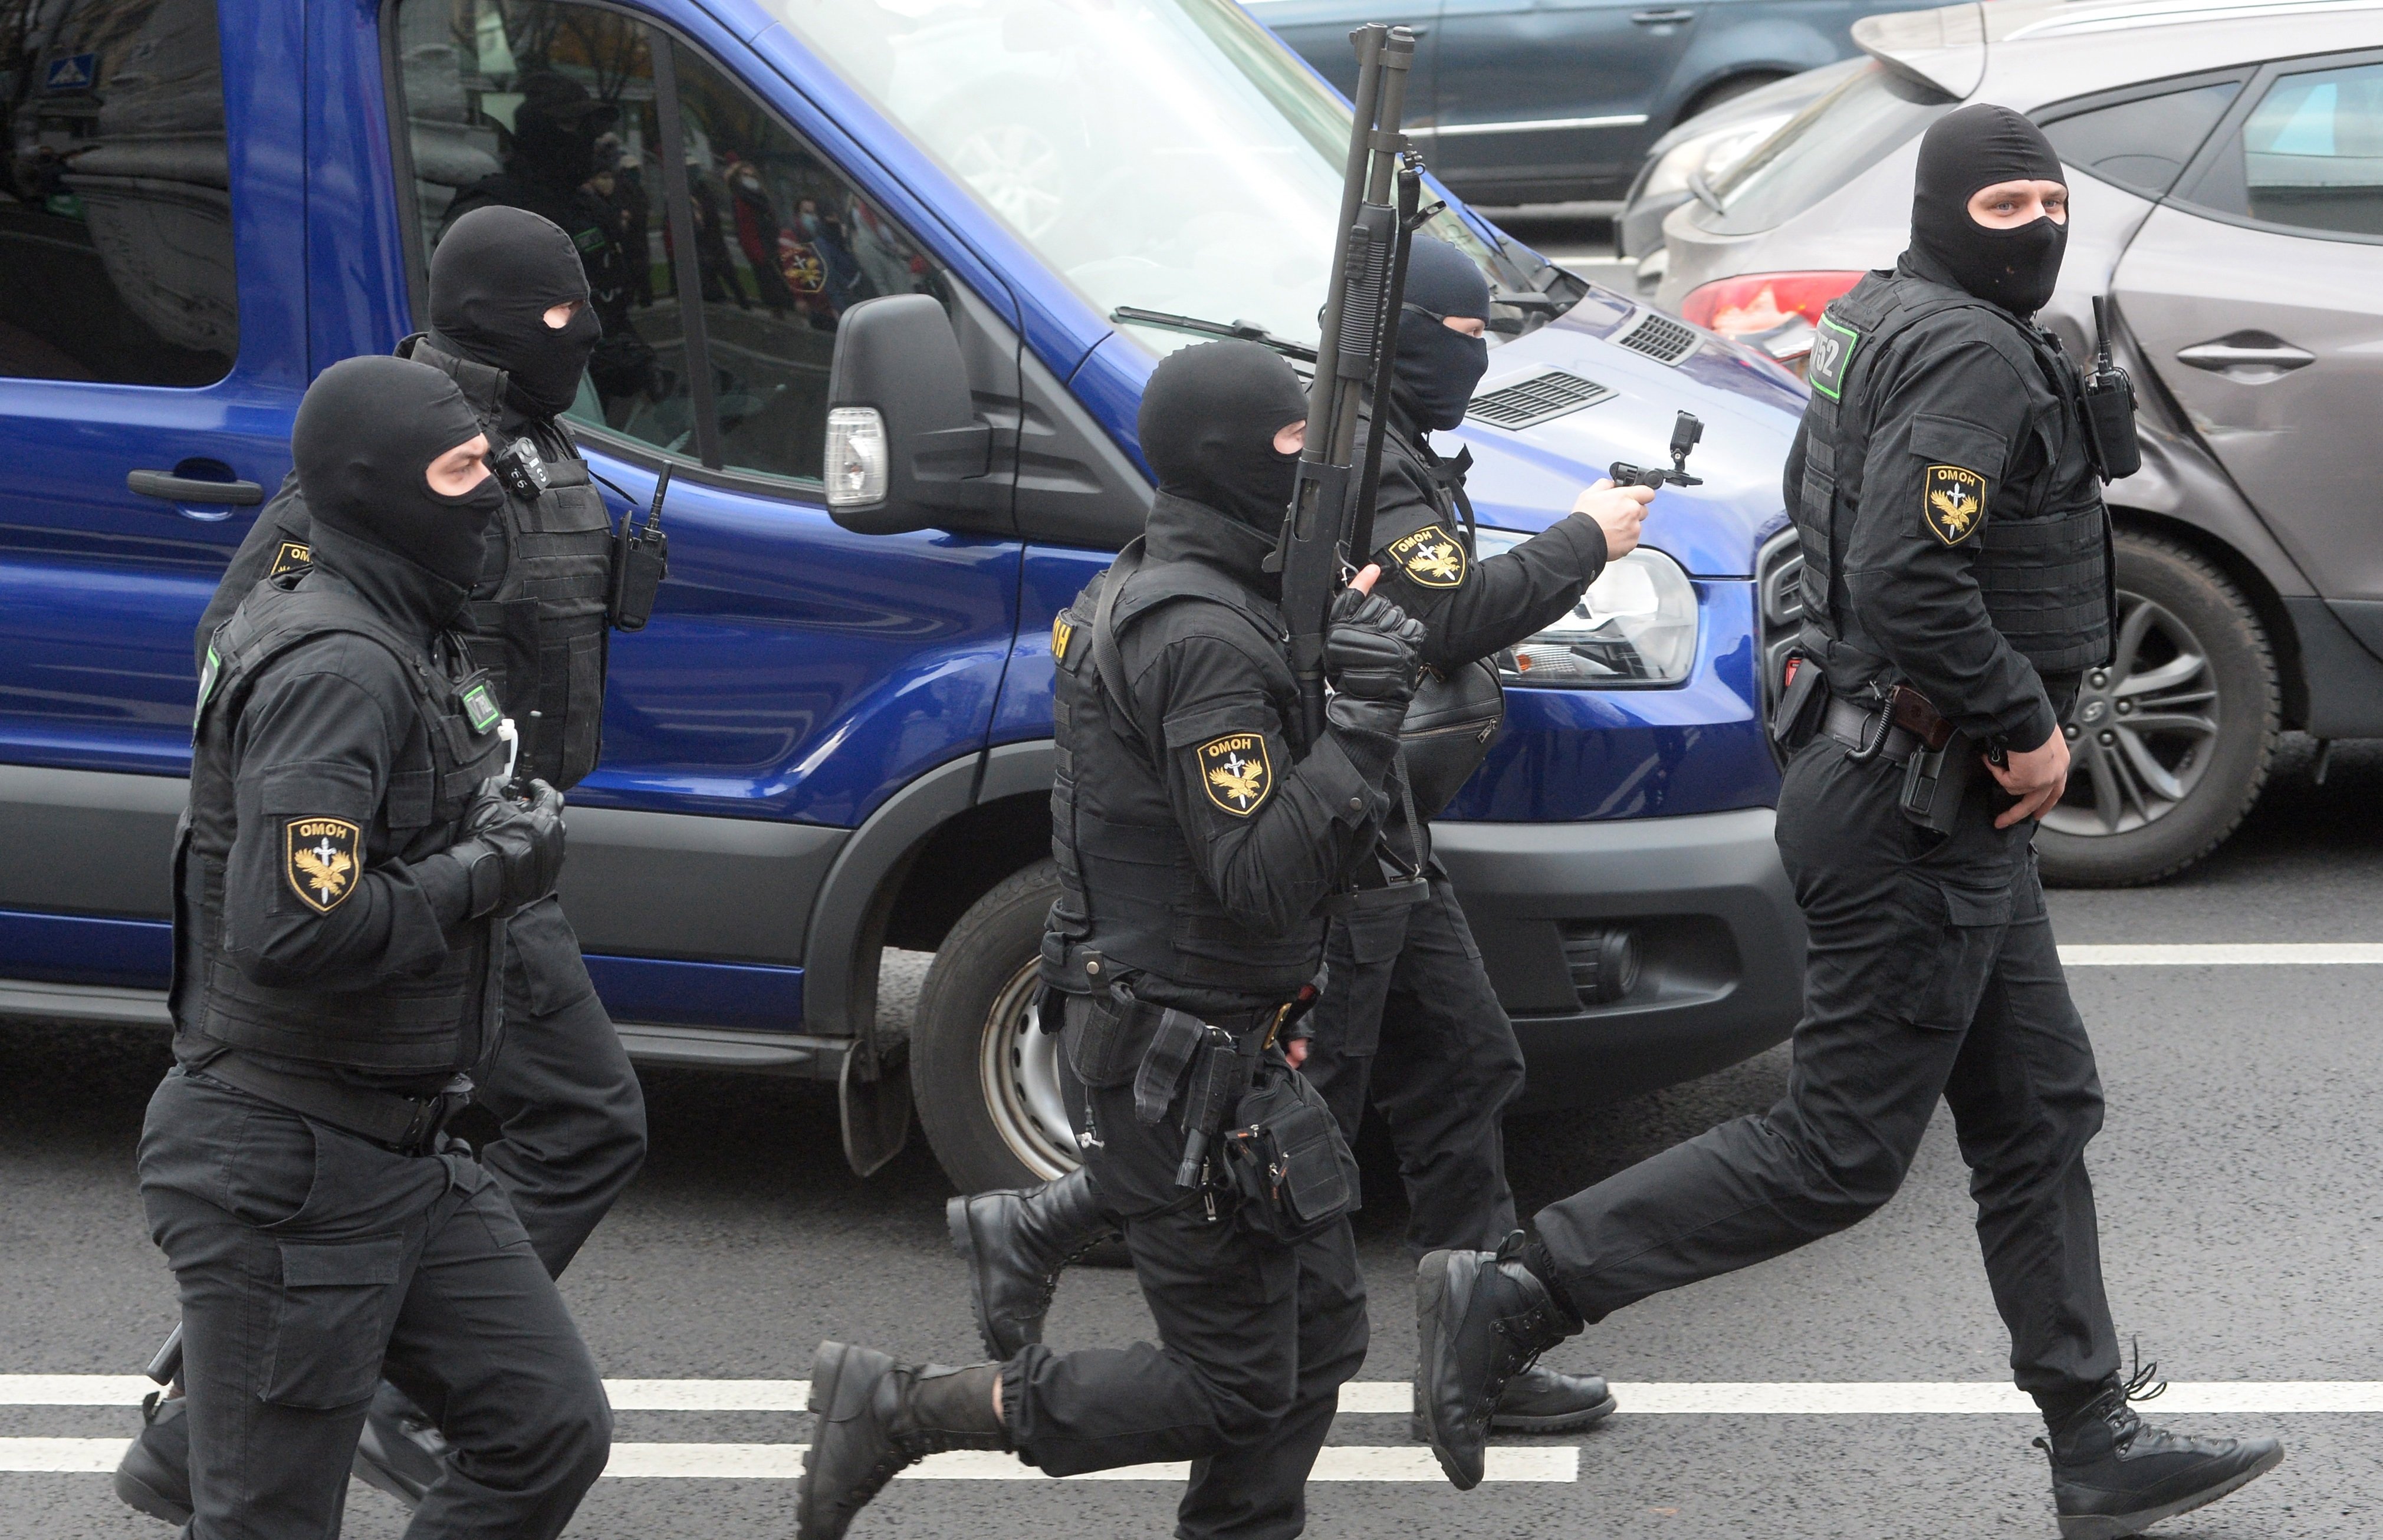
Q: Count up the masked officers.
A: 5